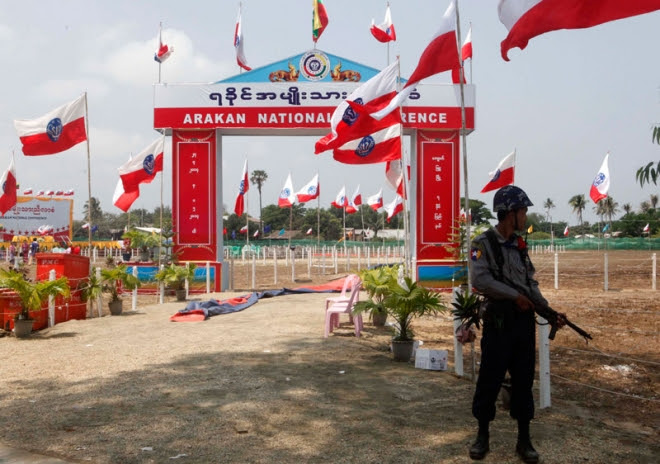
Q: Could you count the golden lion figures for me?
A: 2